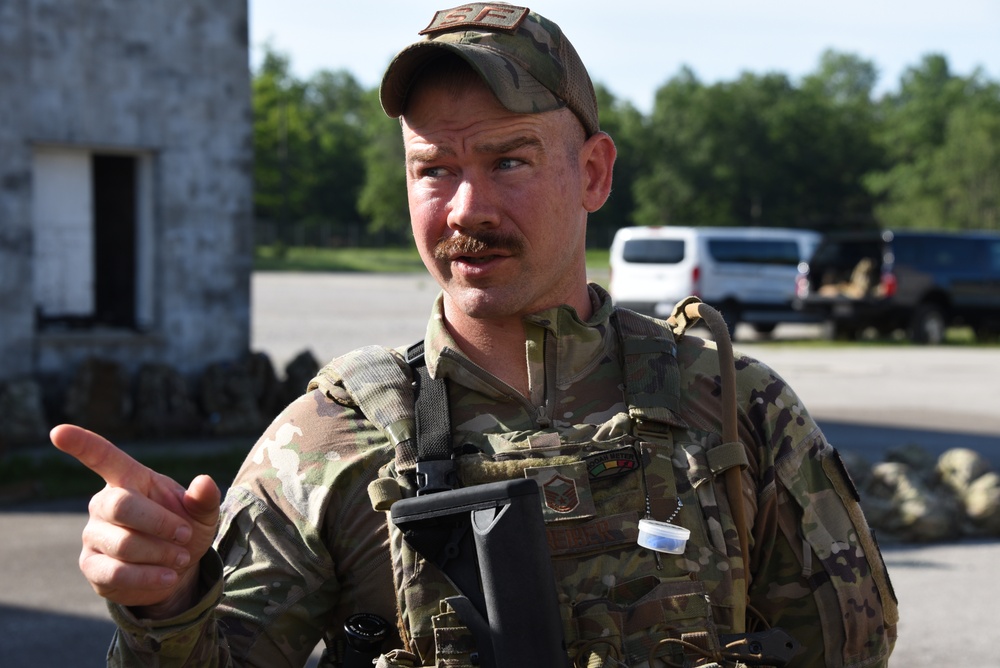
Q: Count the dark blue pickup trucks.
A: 1